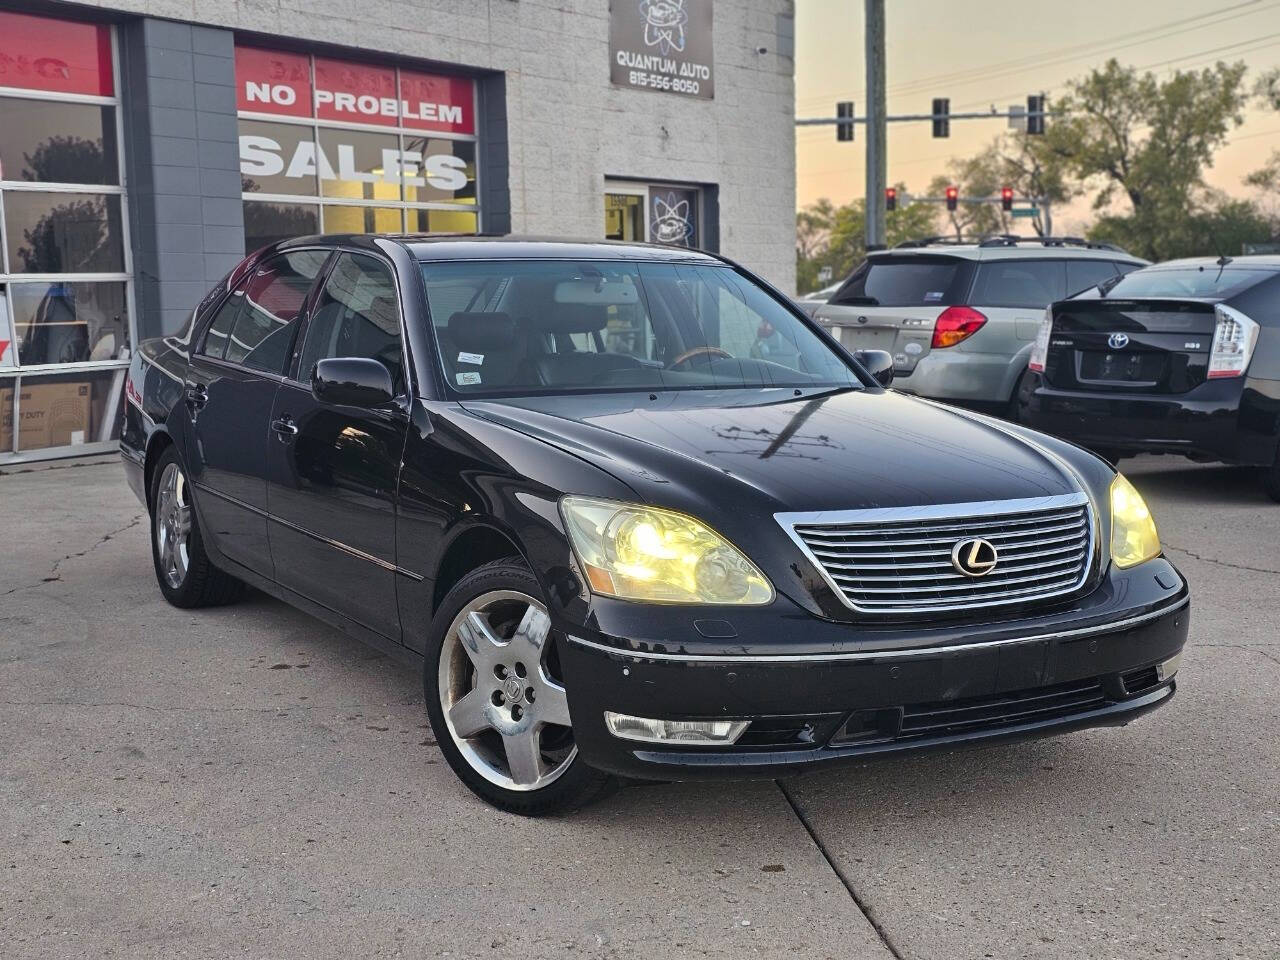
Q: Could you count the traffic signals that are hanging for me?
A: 6